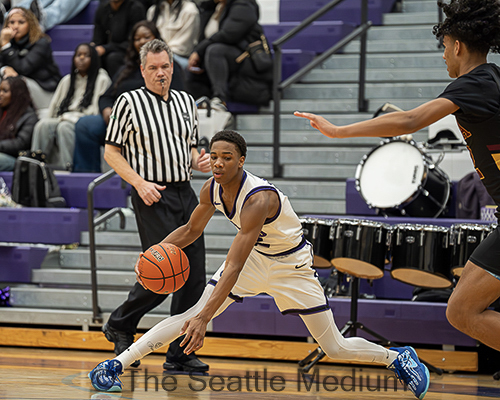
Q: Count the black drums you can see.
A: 5